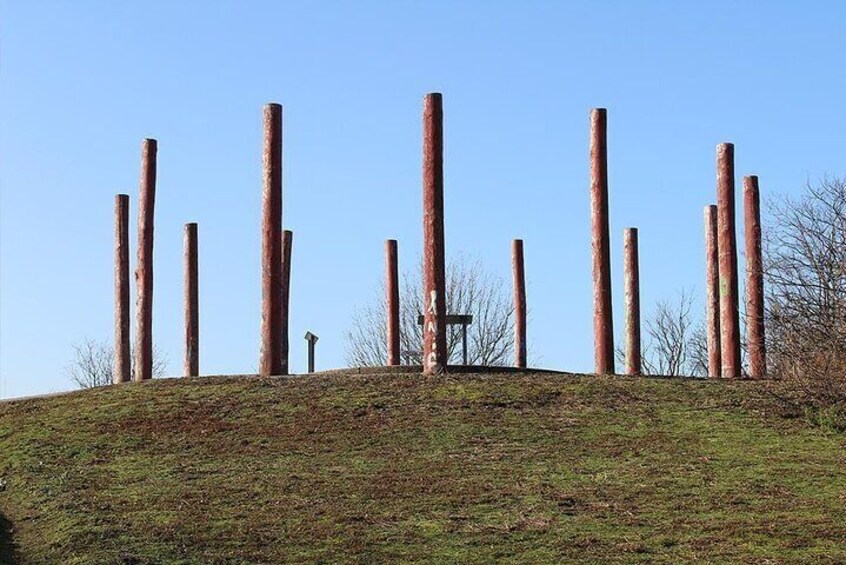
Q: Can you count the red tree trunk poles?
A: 13